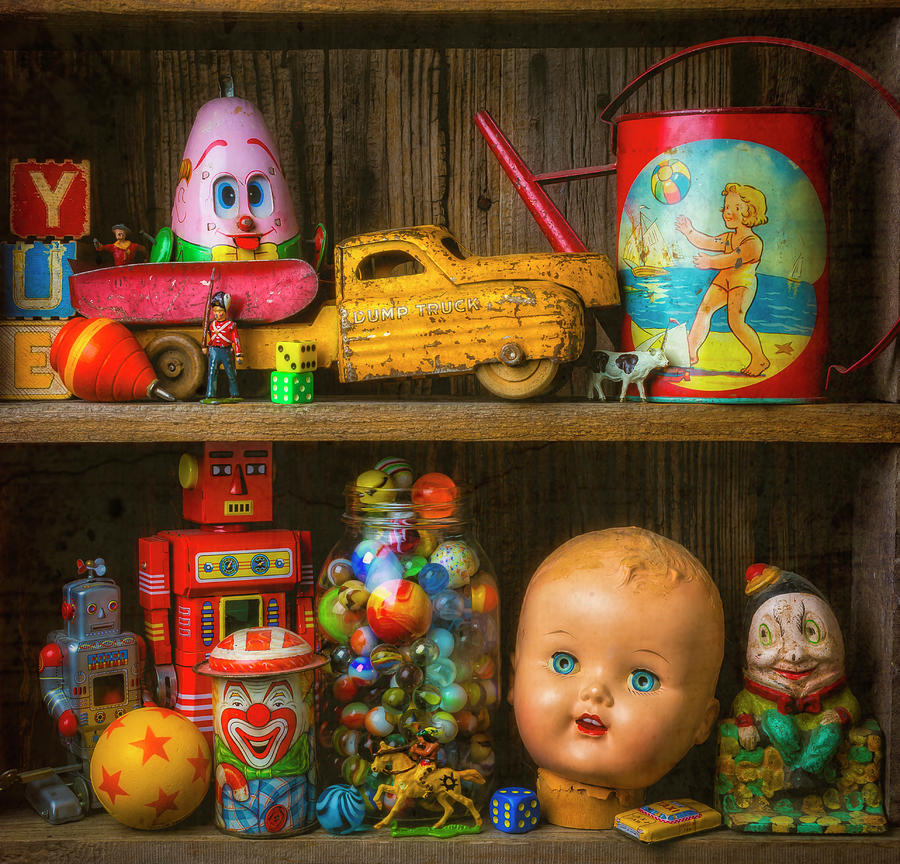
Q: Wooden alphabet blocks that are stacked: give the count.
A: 3